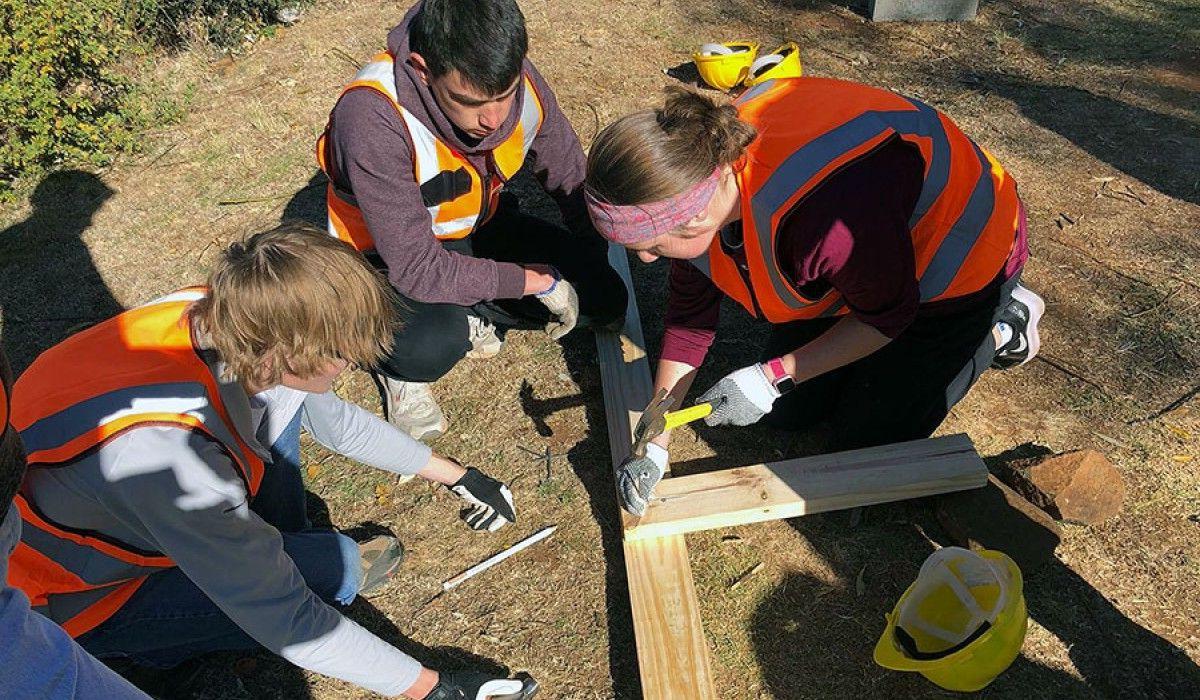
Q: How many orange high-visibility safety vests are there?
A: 3